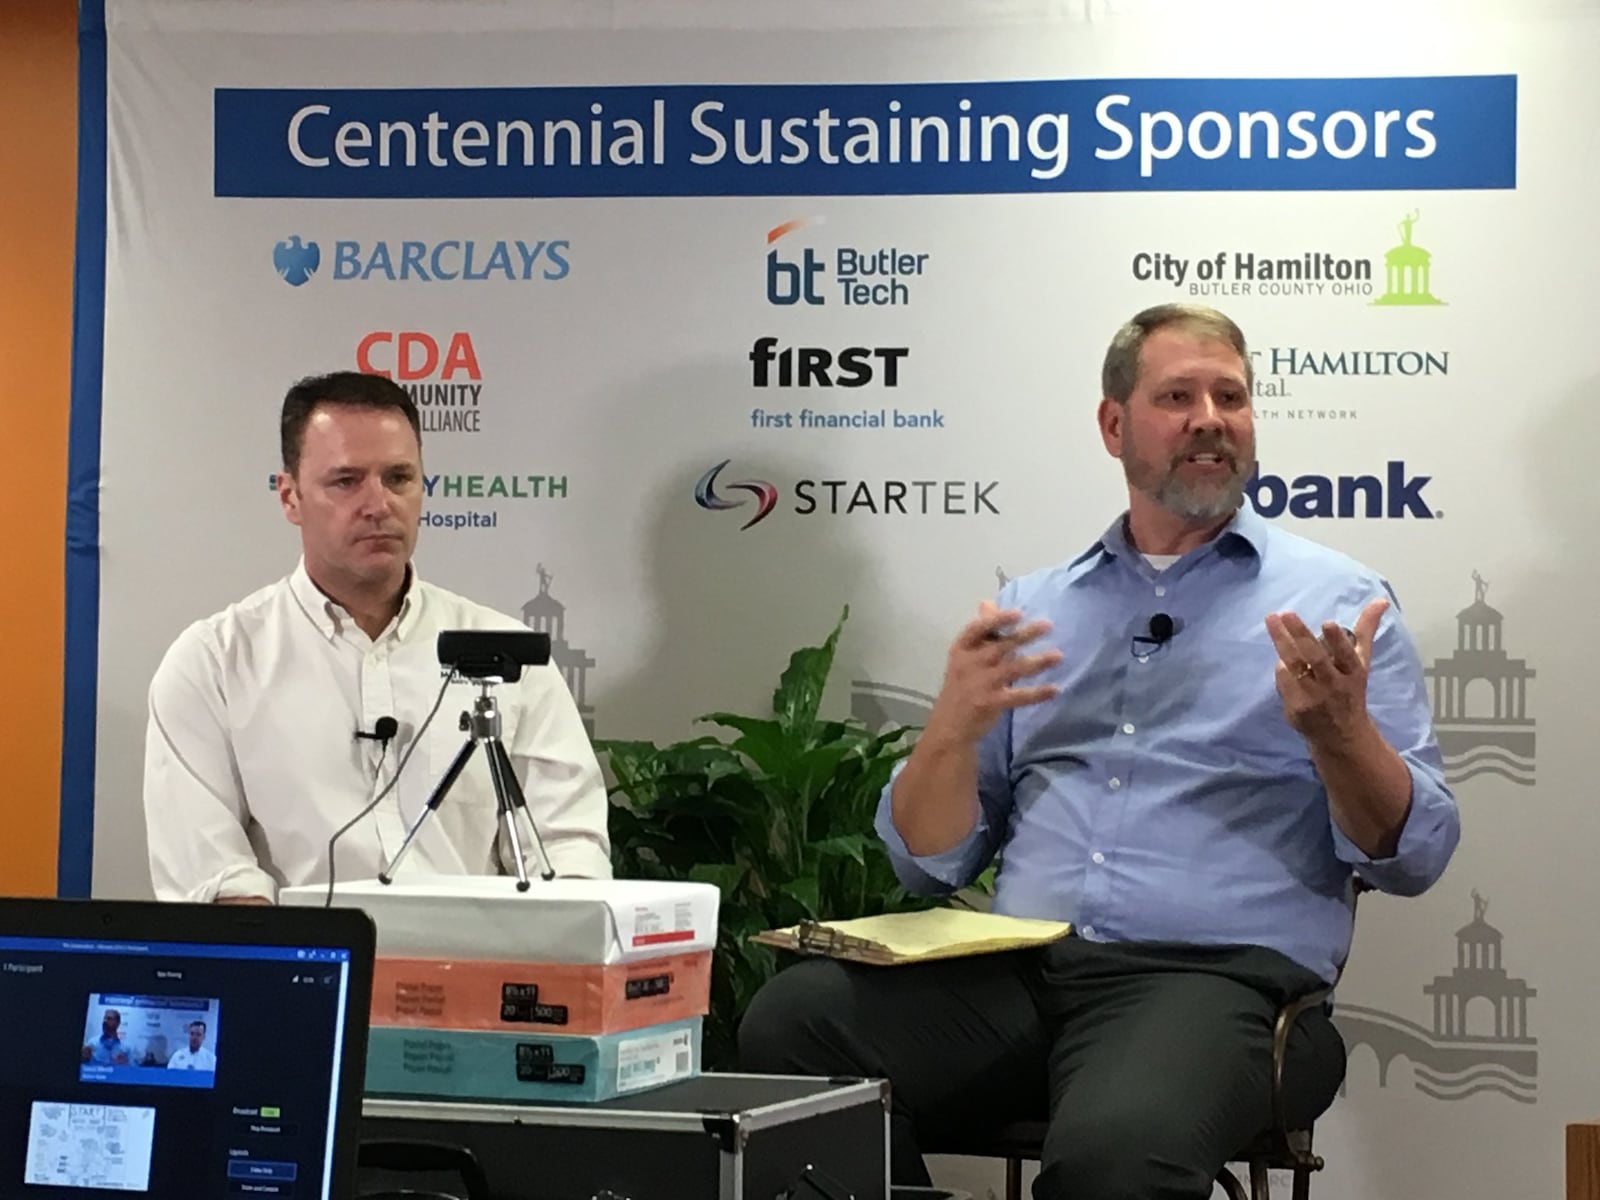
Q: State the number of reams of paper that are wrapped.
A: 3